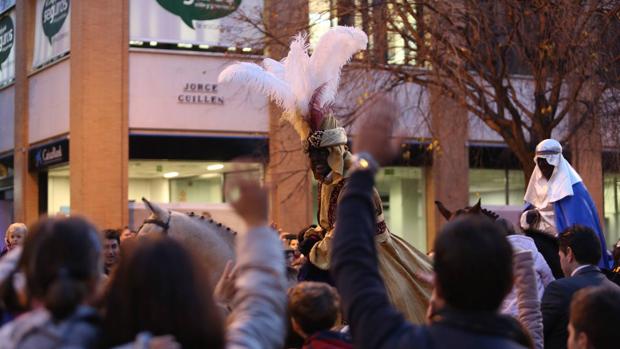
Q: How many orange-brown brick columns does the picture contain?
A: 5